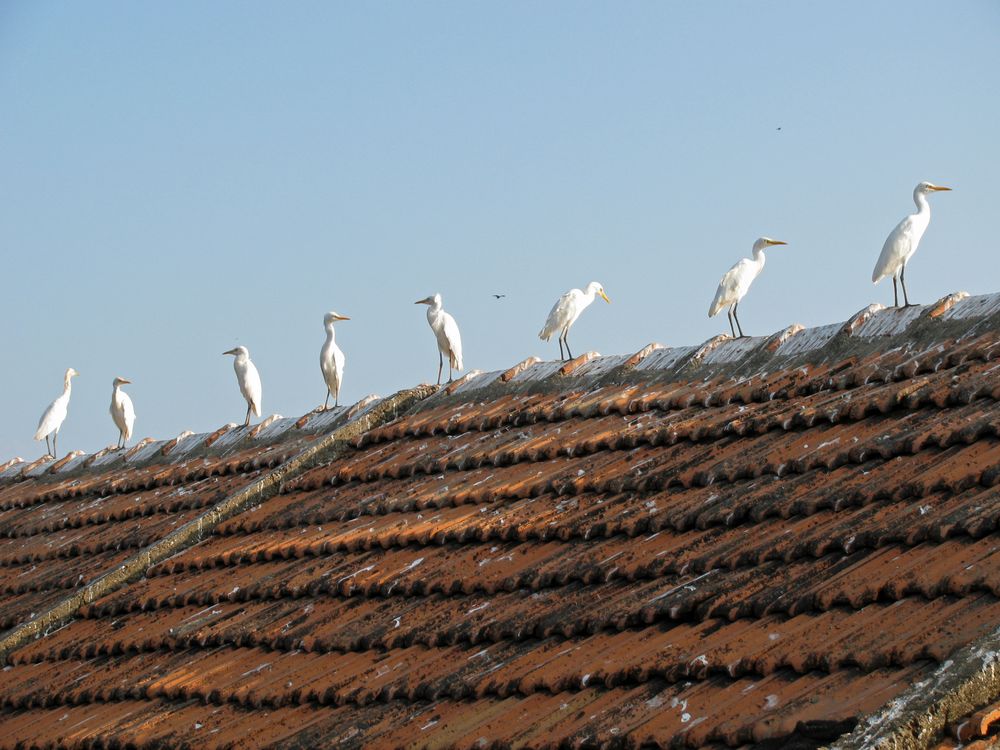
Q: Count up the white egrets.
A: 8